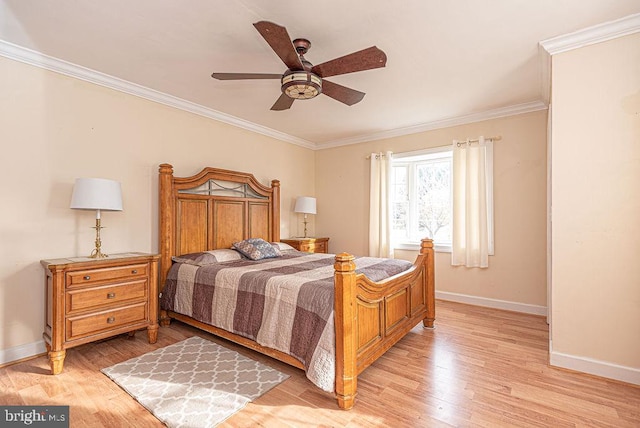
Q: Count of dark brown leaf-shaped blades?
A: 5